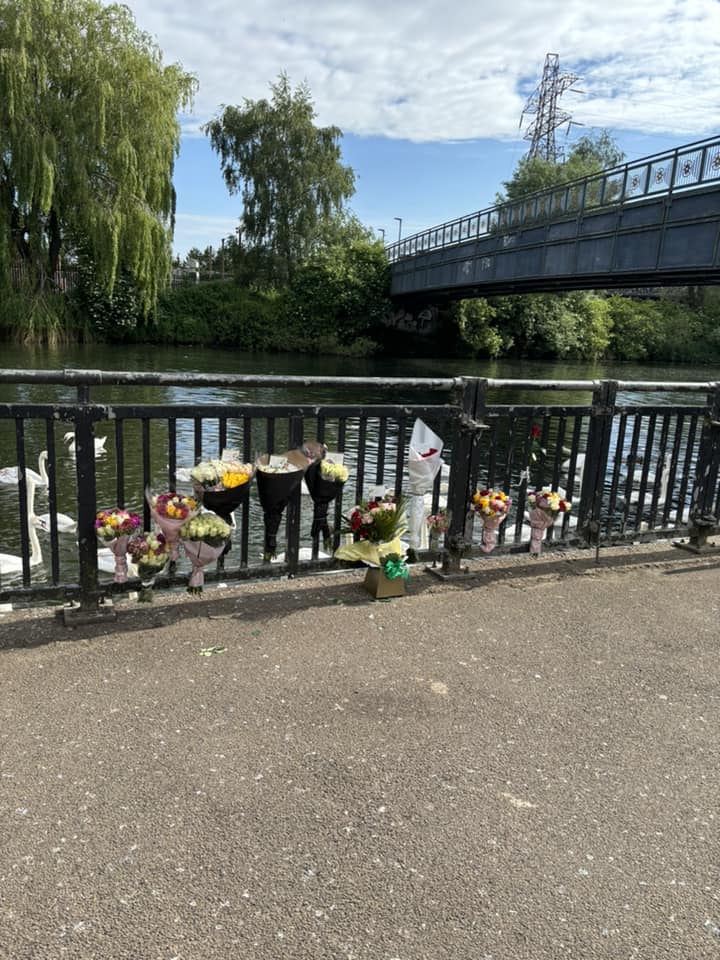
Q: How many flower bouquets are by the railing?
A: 12